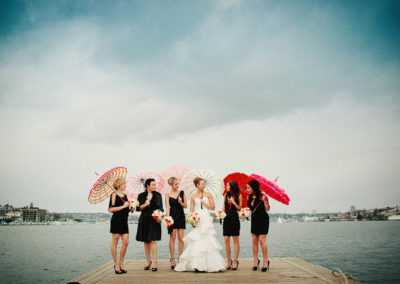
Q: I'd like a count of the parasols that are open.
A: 6